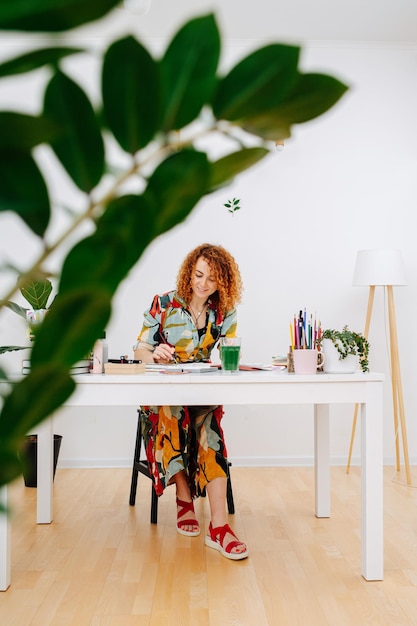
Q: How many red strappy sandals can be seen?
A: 2